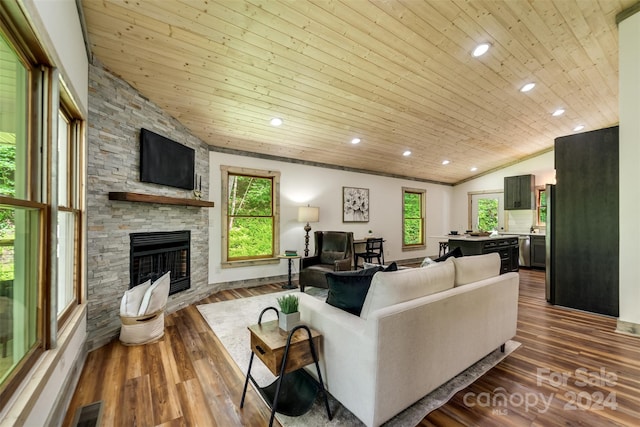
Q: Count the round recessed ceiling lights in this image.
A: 9